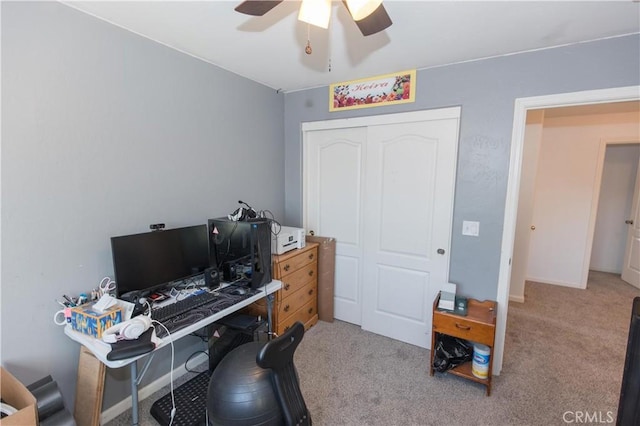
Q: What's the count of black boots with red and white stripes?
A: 0